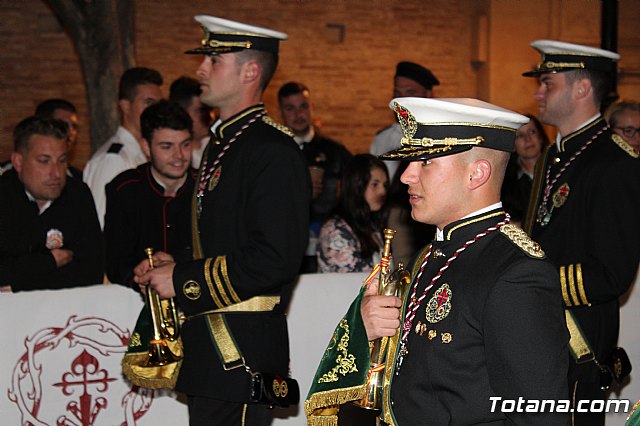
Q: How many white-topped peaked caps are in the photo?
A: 3